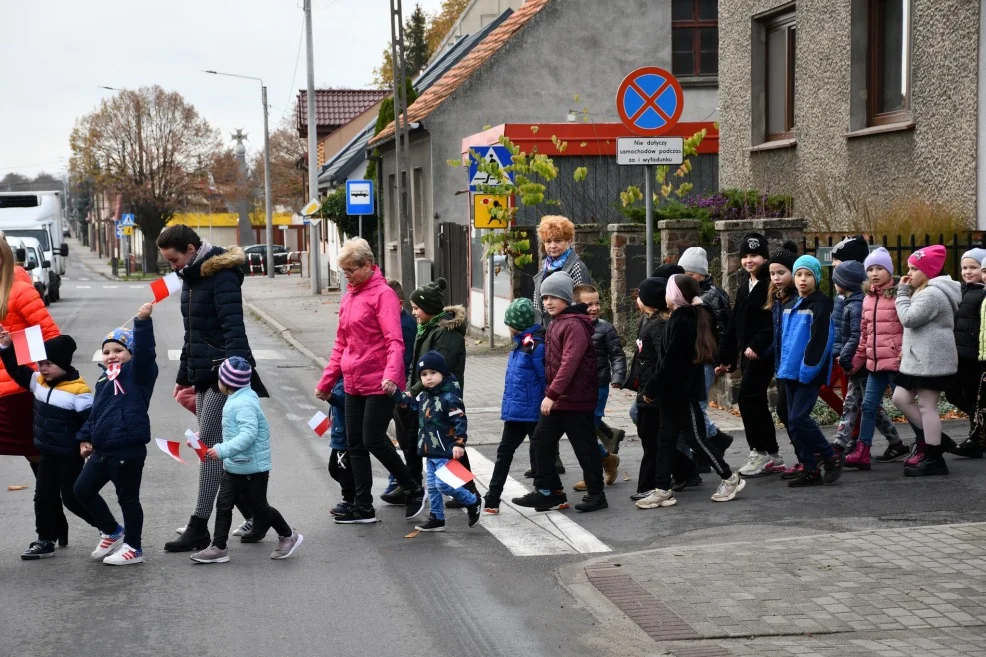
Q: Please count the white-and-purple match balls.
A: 0